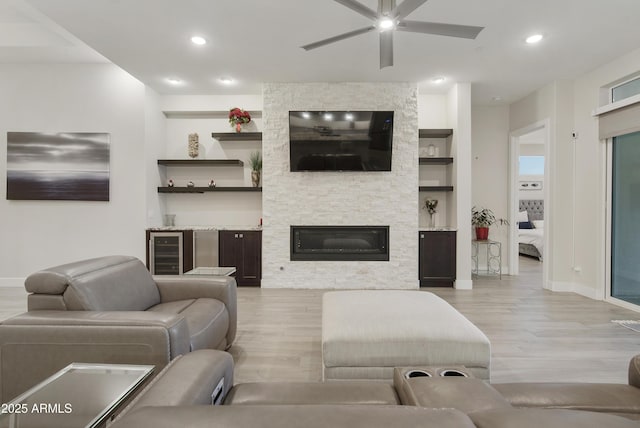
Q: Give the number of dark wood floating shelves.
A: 6